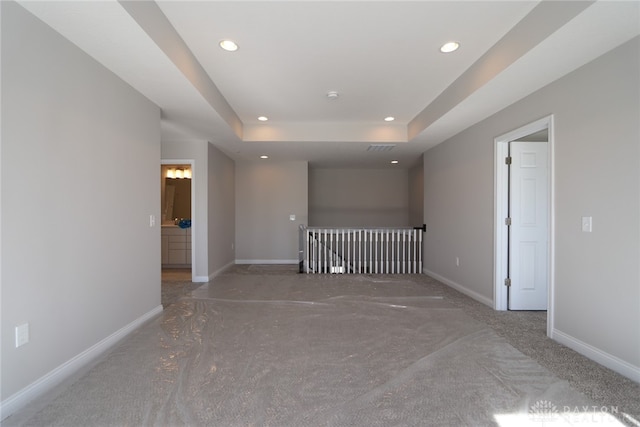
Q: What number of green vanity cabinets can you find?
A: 0